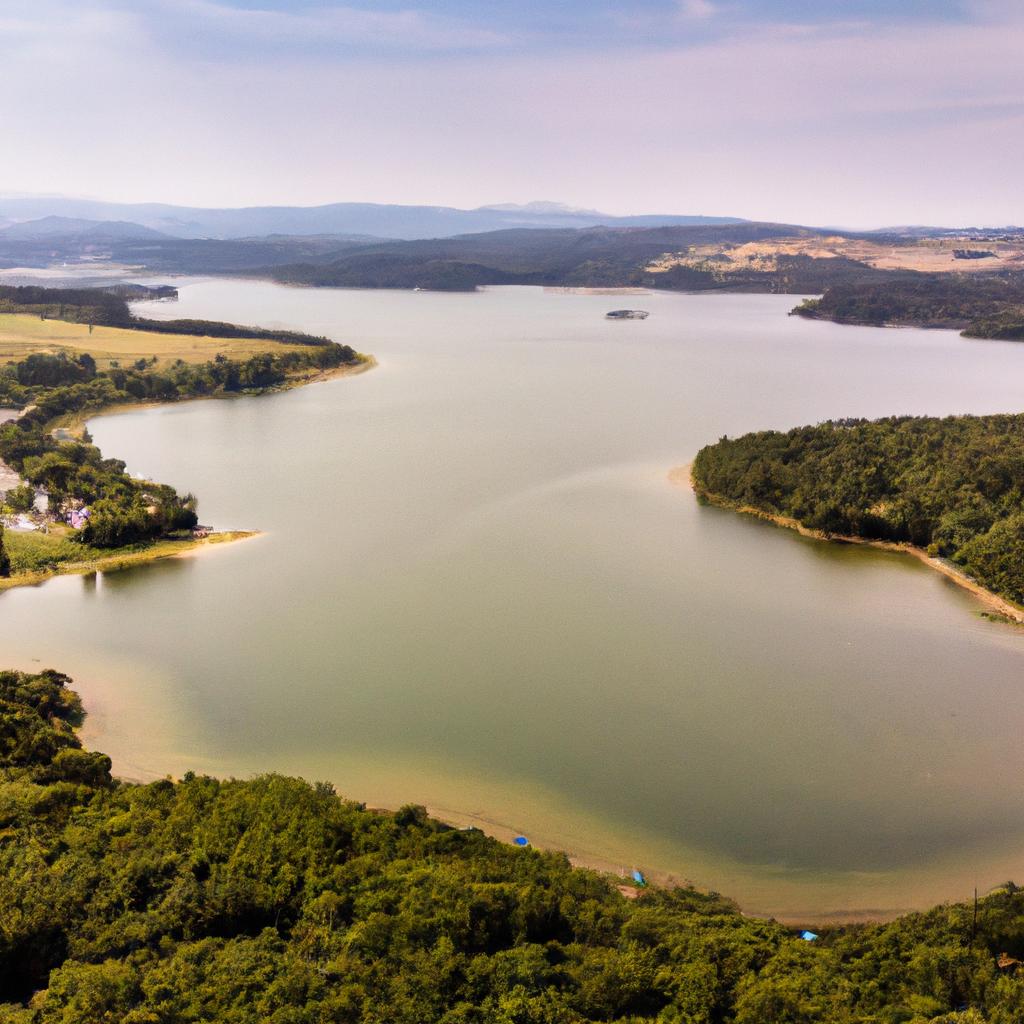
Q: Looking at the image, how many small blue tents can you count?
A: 3